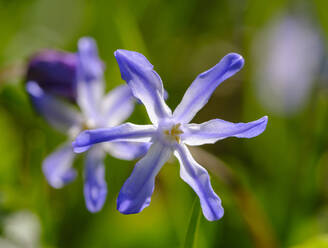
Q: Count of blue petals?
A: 12